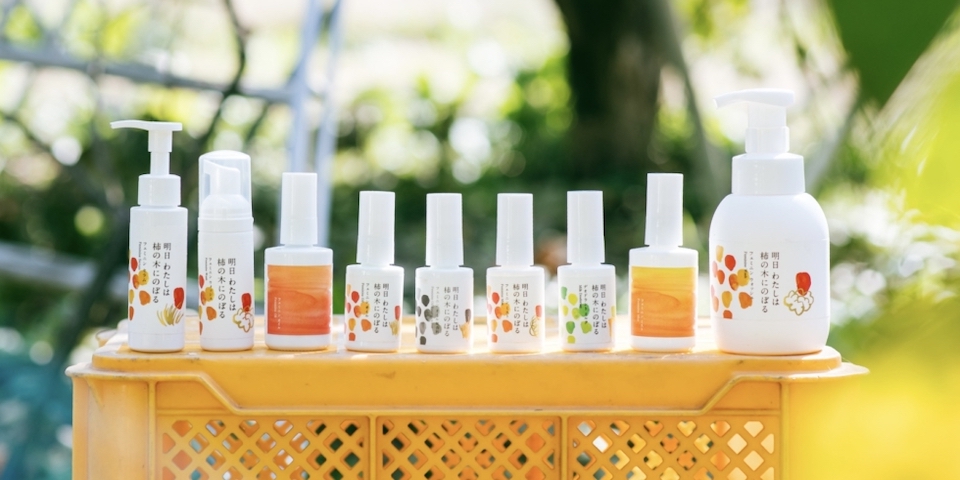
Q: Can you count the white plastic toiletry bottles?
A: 9